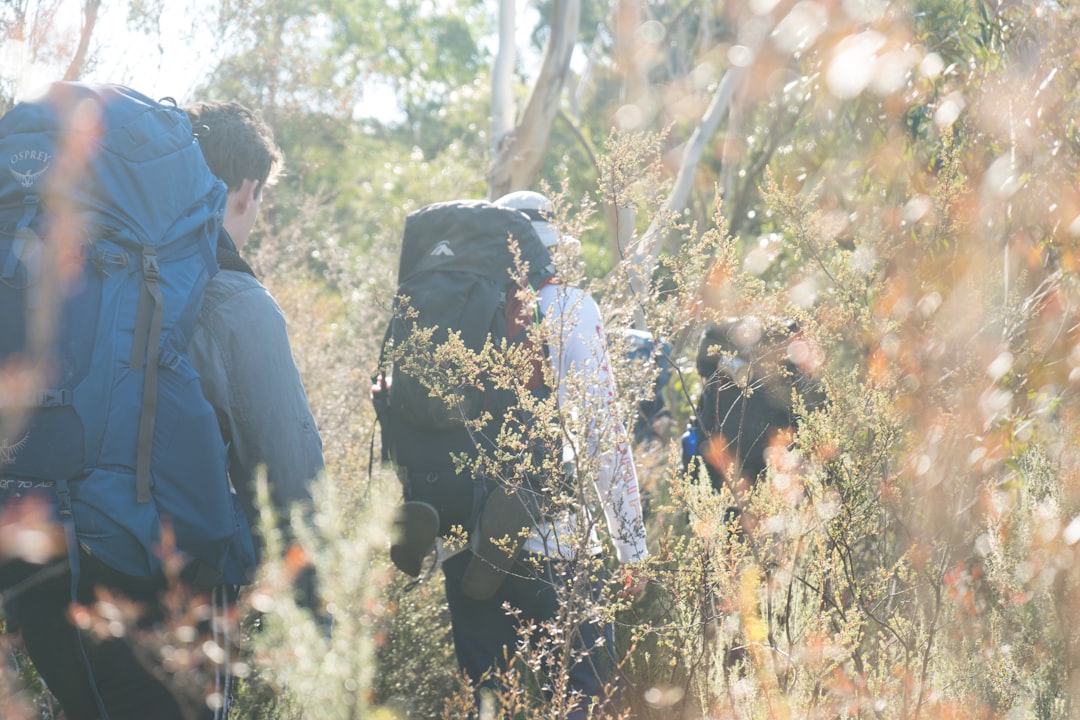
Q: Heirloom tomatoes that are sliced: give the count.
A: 0